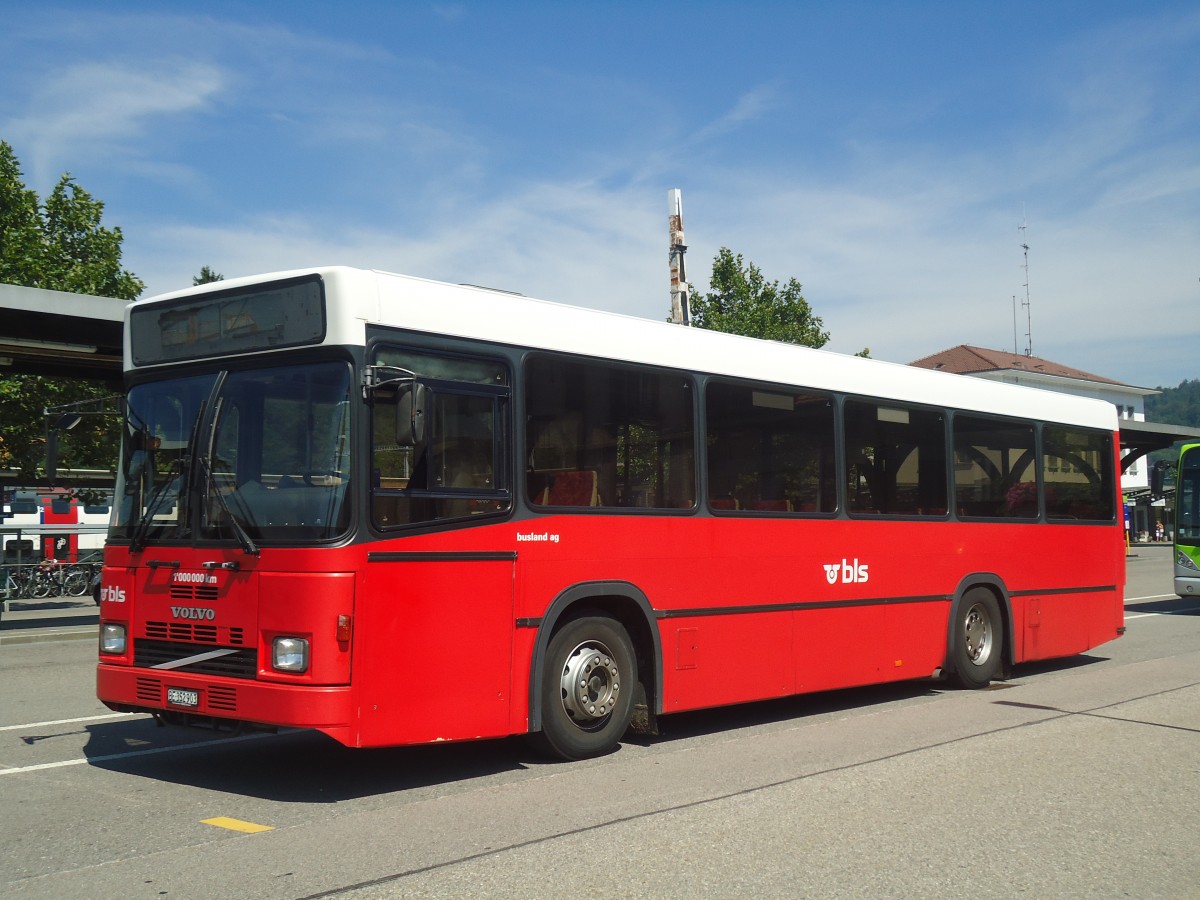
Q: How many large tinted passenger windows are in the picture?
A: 5